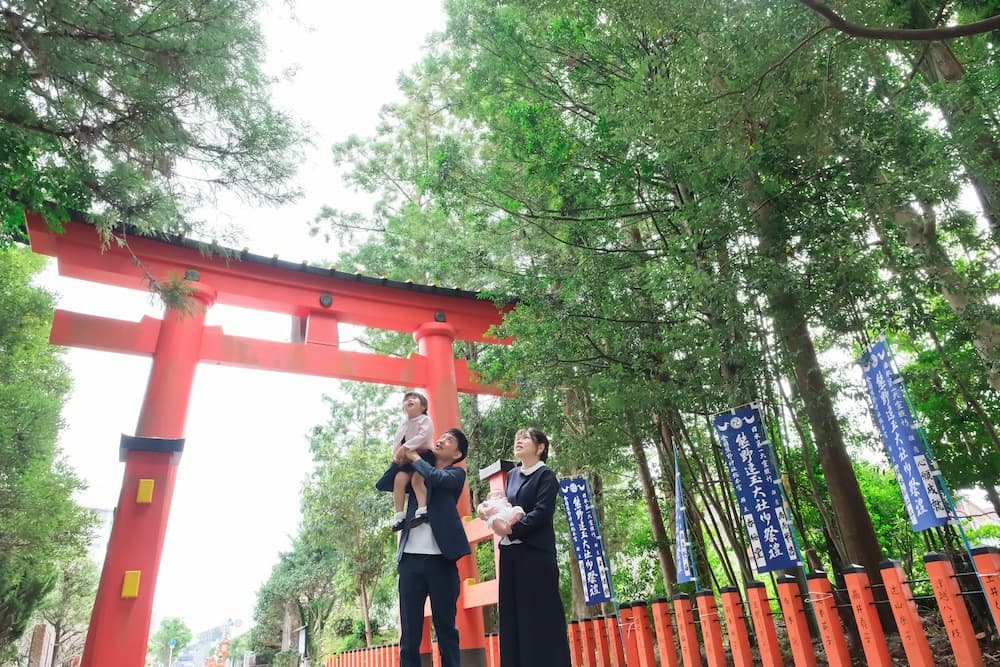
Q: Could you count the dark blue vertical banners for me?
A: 4